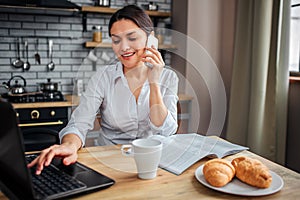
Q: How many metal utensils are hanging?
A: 4